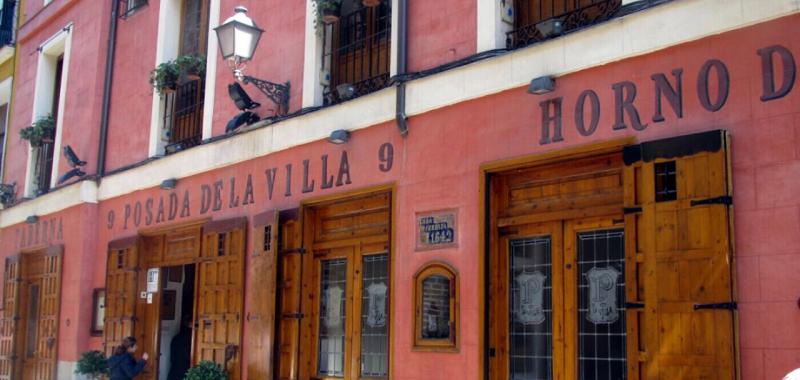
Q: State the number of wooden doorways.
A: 4